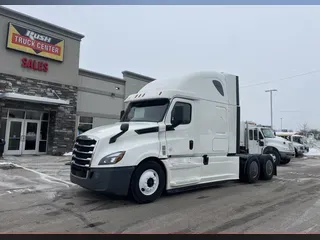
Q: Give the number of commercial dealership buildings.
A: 1